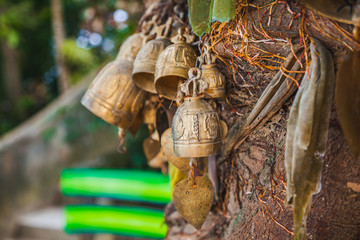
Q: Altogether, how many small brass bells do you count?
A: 6